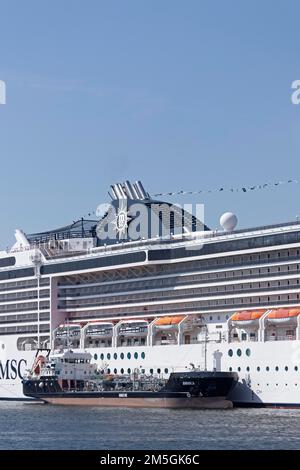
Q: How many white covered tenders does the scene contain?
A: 3